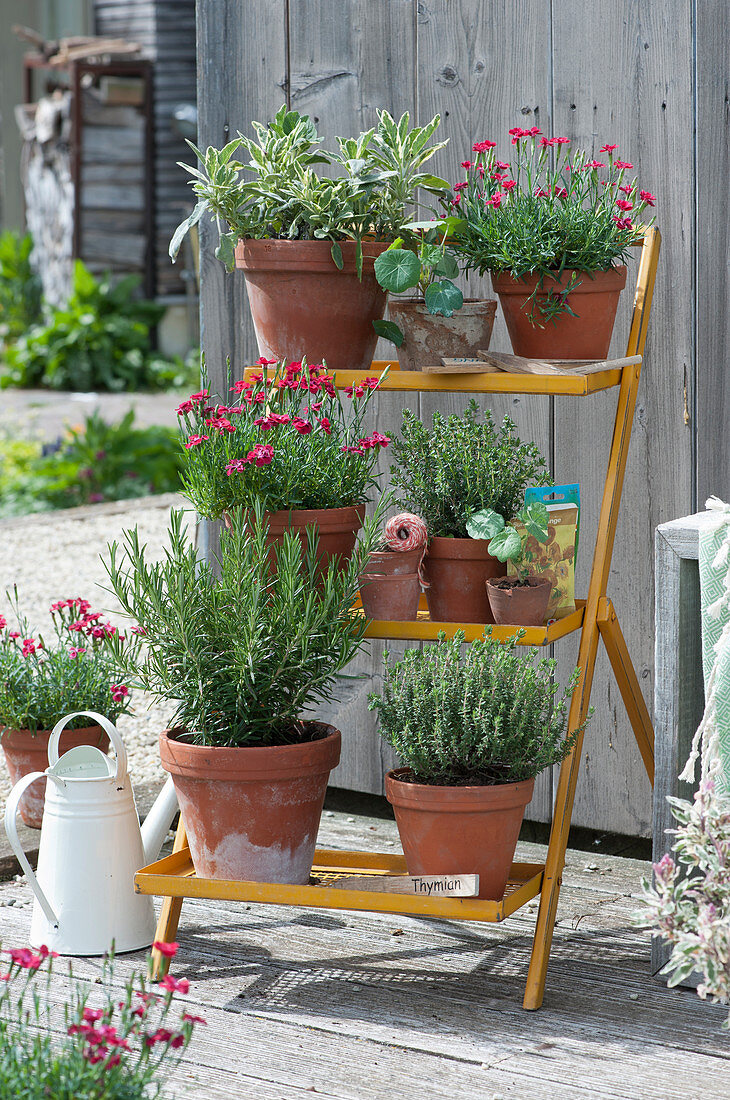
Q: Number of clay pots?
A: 11